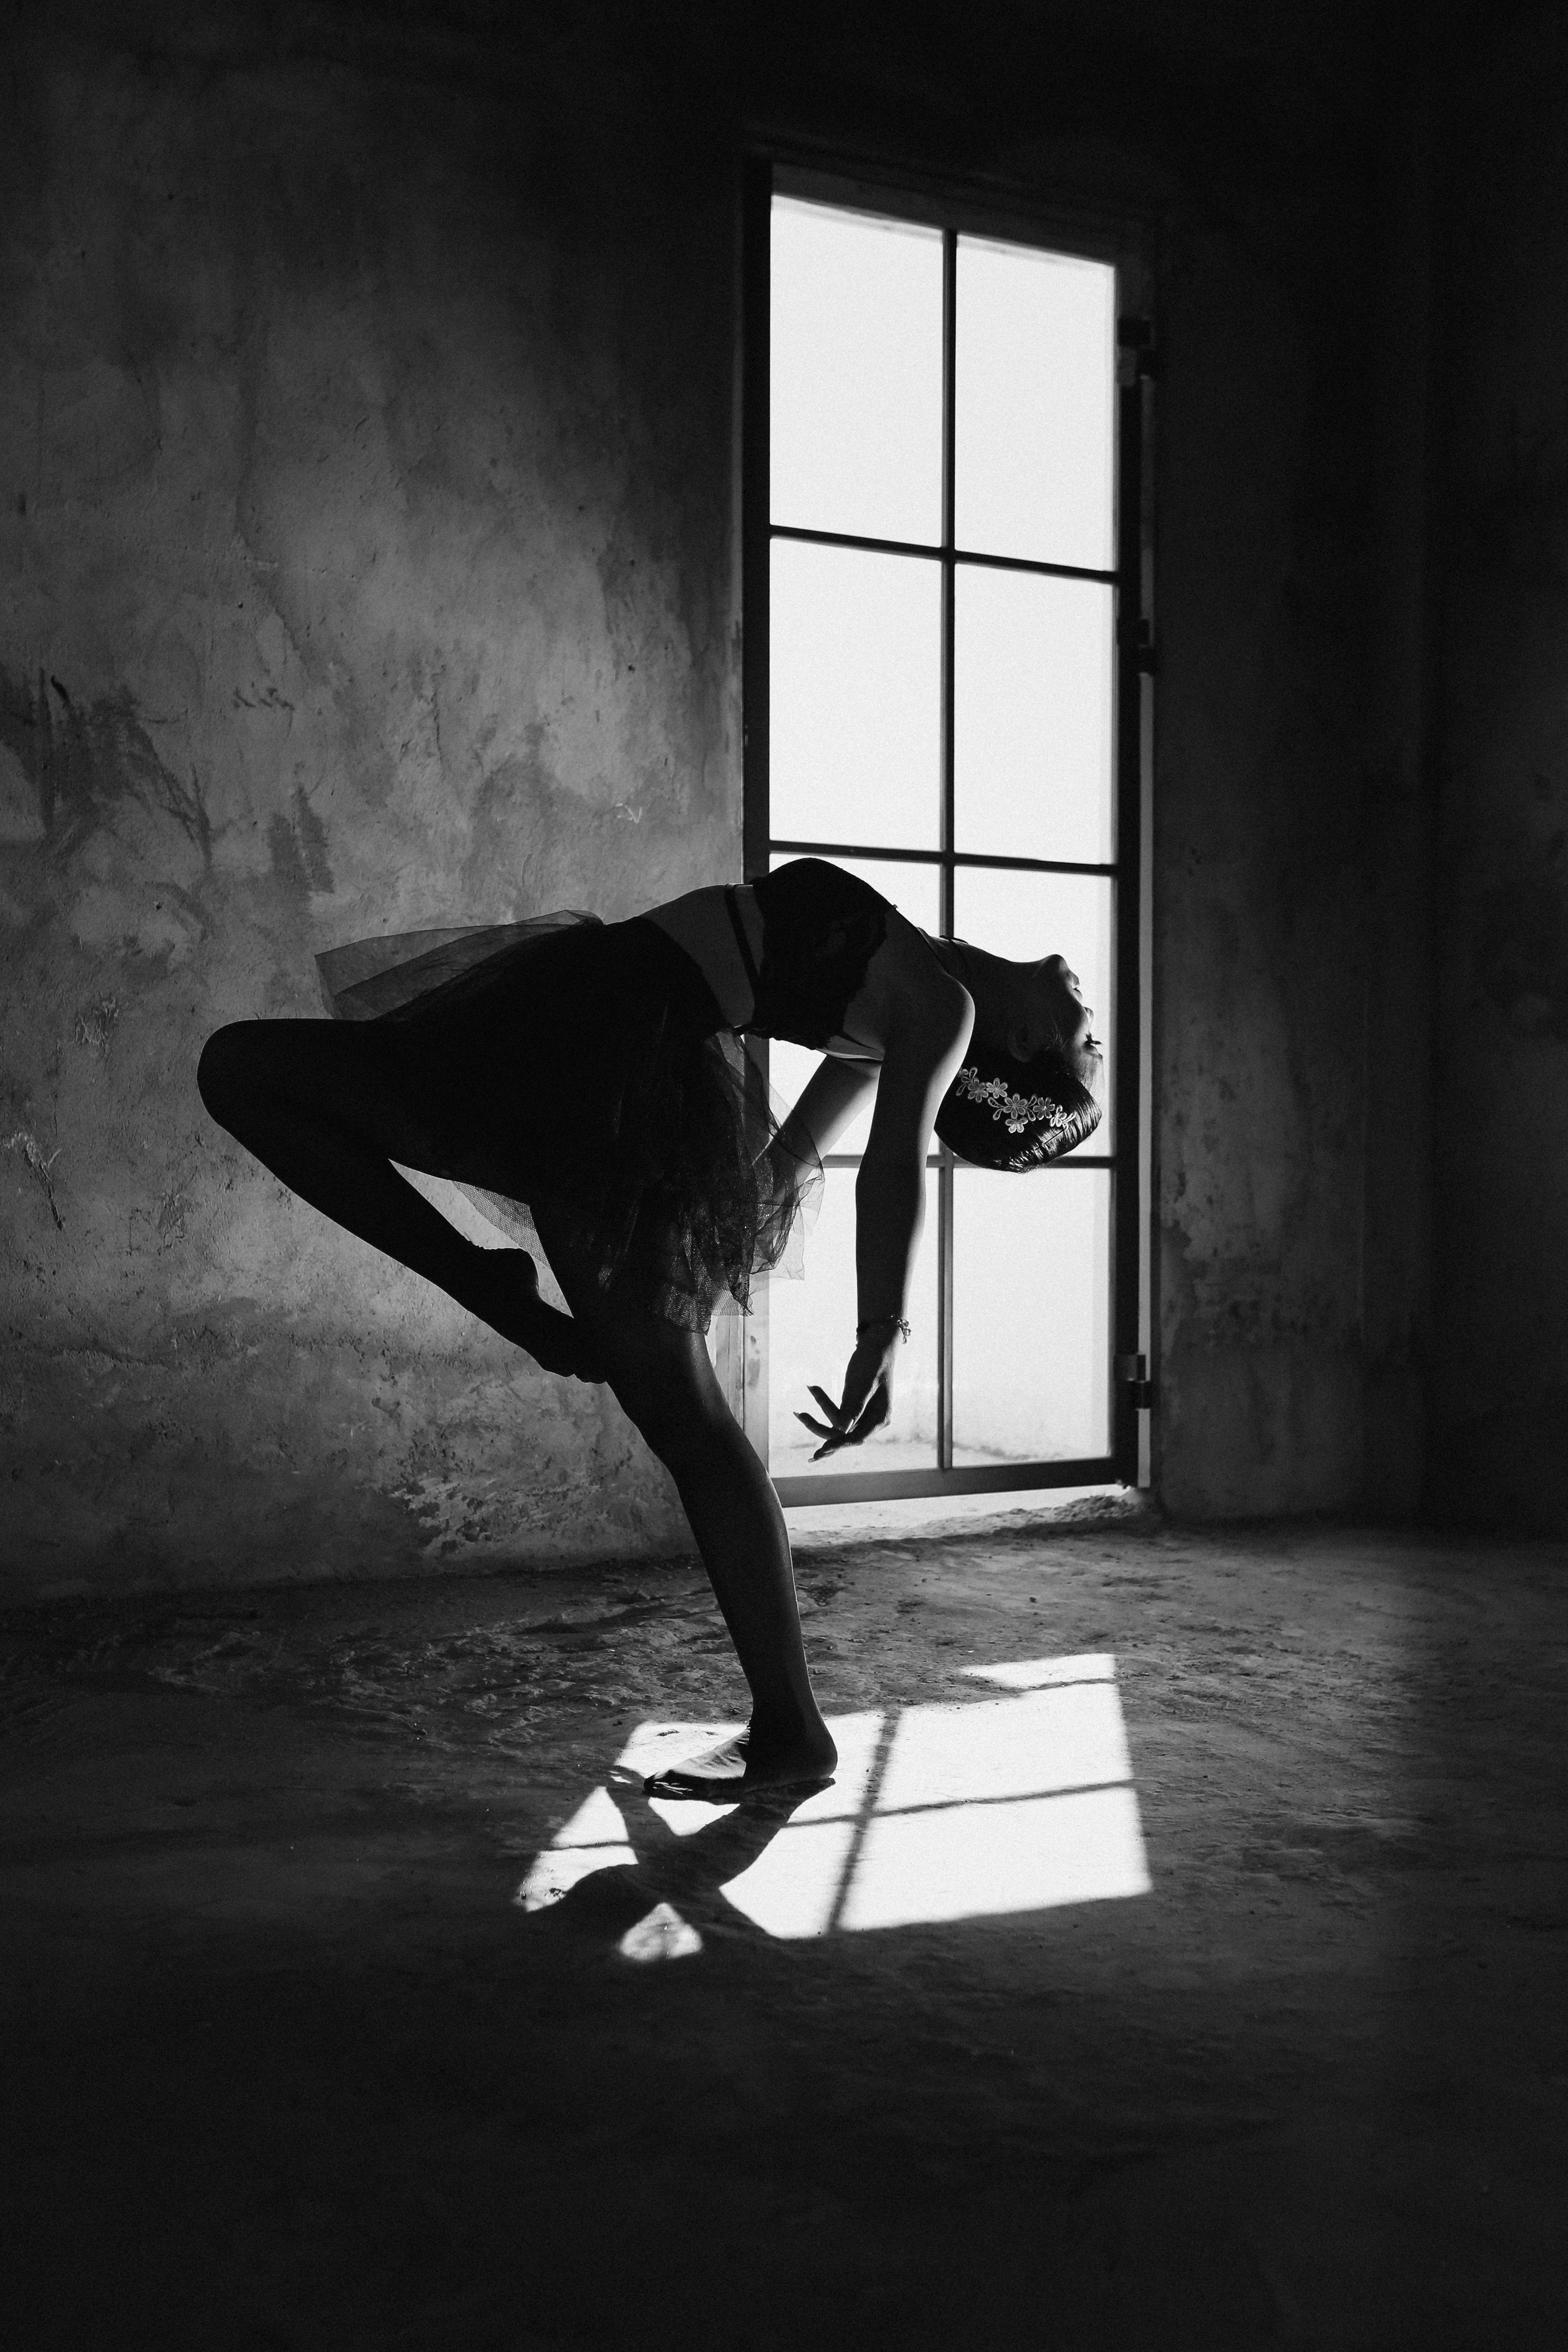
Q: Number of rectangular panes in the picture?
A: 8